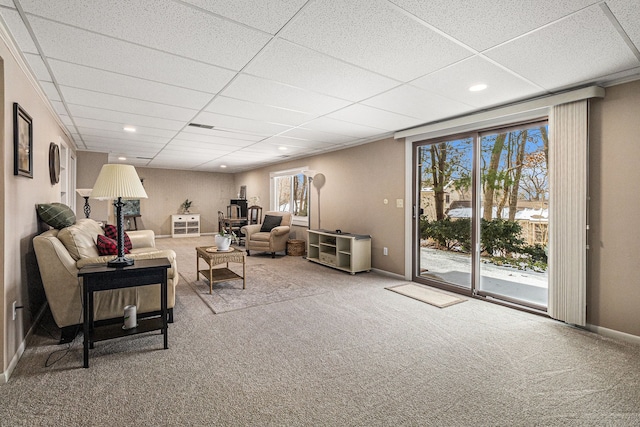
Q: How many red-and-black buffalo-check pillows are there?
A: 2